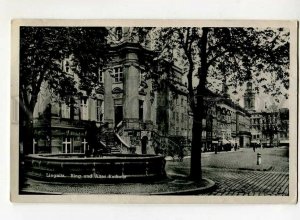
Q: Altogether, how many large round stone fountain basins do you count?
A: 1